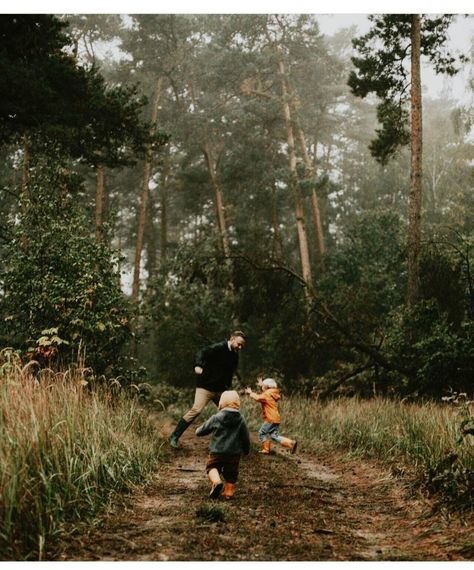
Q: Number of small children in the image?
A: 2